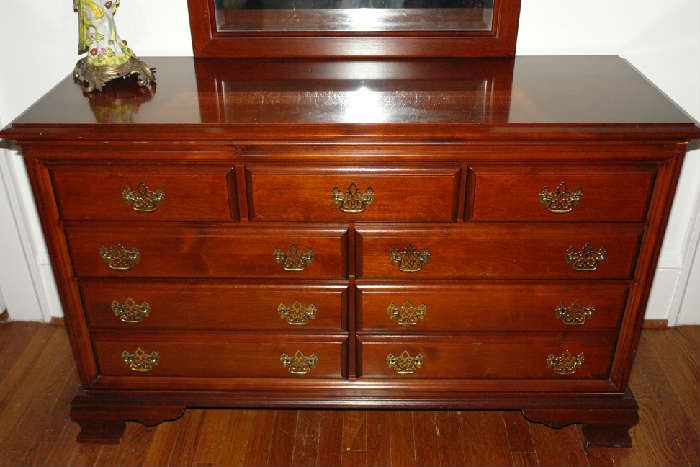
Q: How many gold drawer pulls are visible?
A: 15